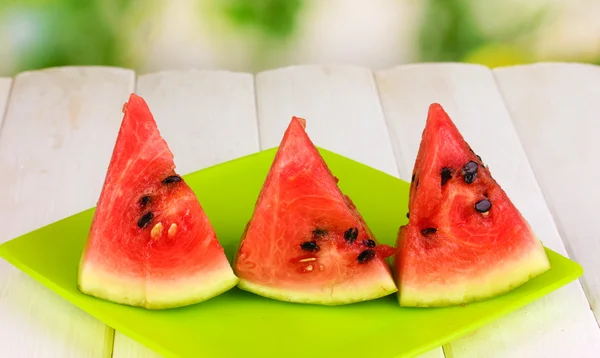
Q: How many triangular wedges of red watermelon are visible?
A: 3